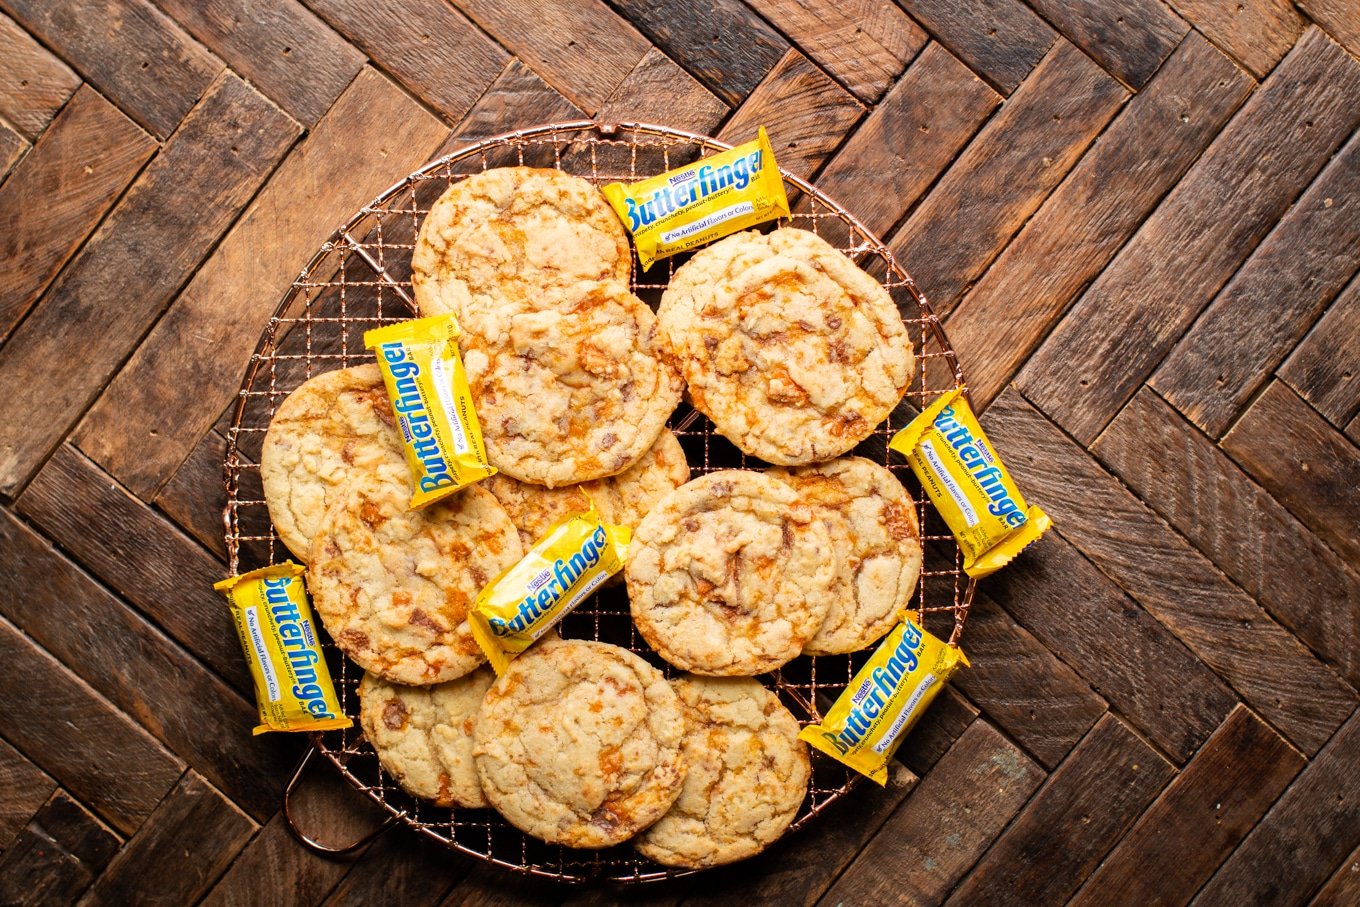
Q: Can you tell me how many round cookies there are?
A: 11